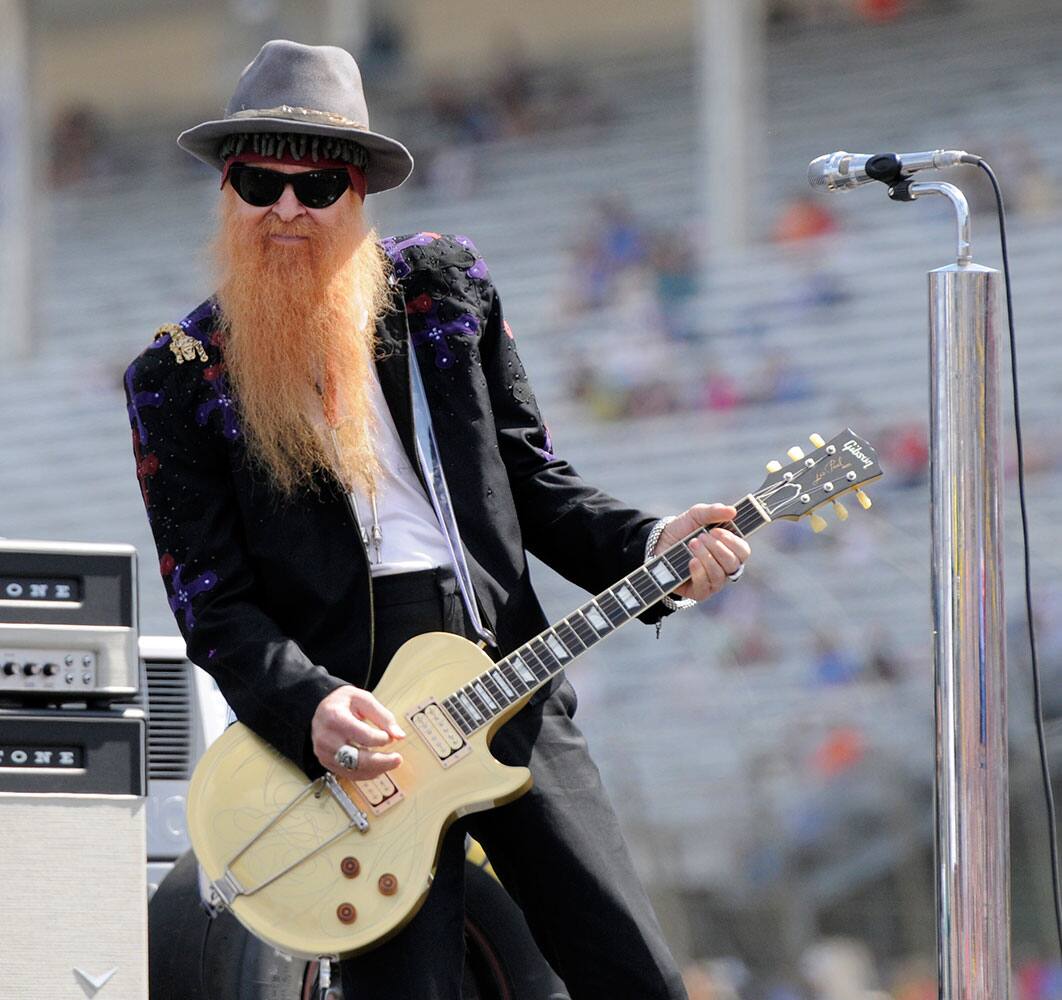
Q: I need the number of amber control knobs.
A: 3